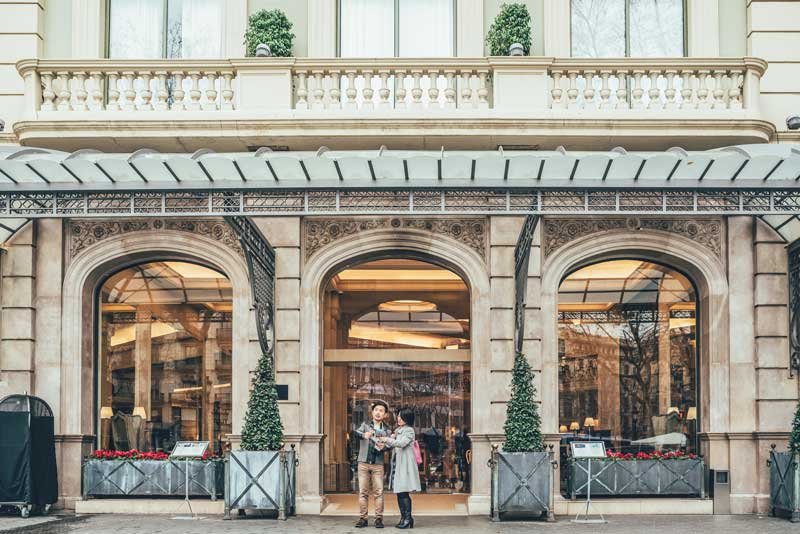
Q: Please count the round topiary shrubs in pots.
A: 2